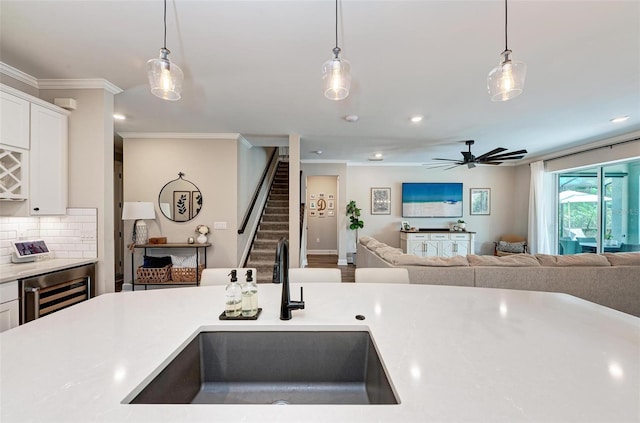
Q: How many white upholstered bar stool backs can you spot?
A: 3